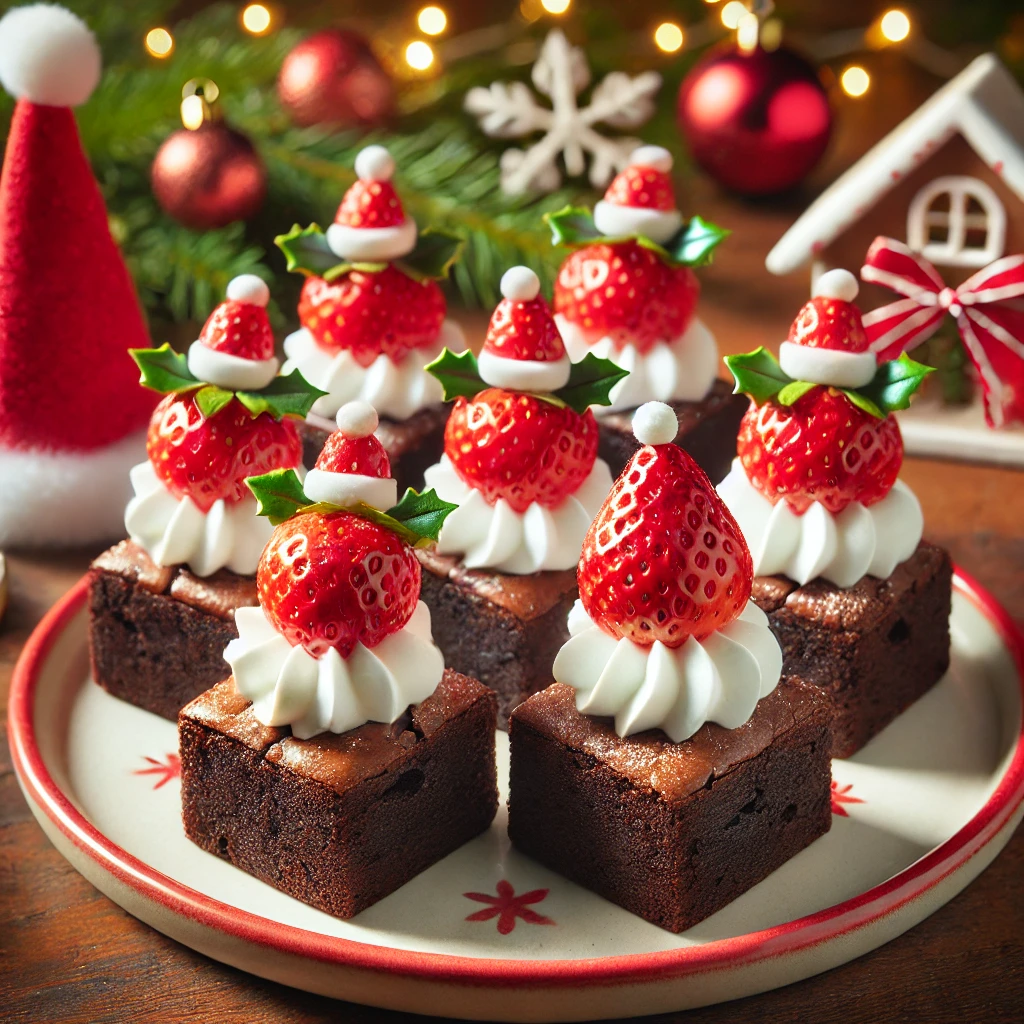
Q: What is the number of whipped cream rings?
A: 7